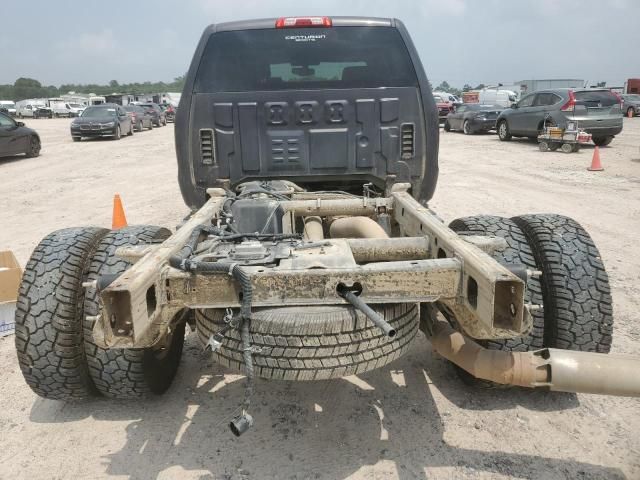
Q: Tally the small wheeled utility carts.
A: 1